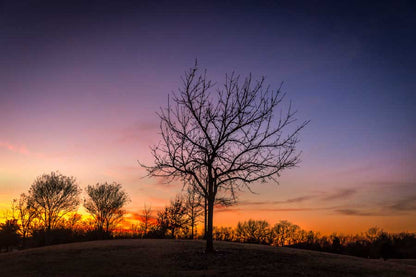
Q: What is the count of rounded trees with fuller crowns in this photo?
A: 2